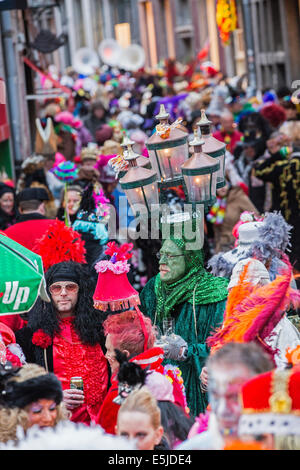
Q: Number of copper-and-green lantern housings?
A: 5